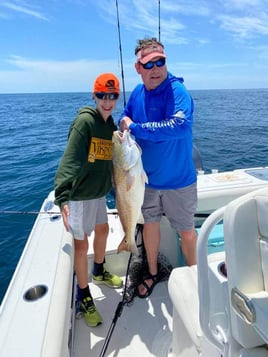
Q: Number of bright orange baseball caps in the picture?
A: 1